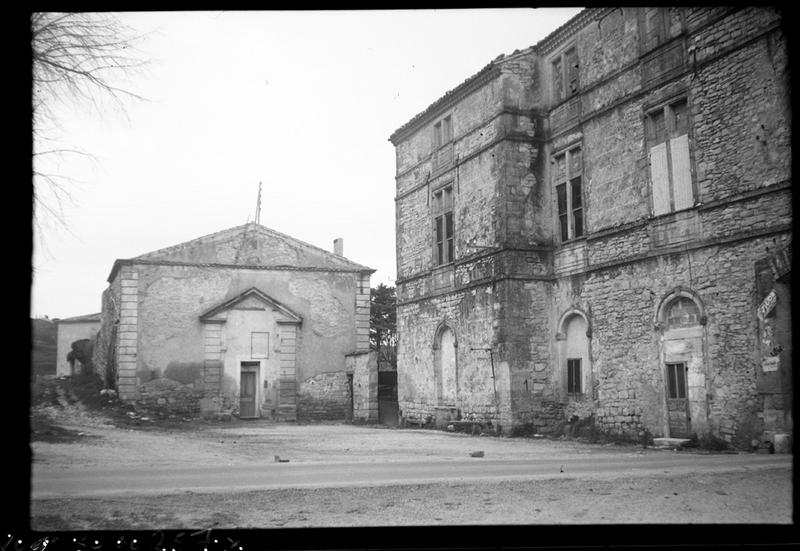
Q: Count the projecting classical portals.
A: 1